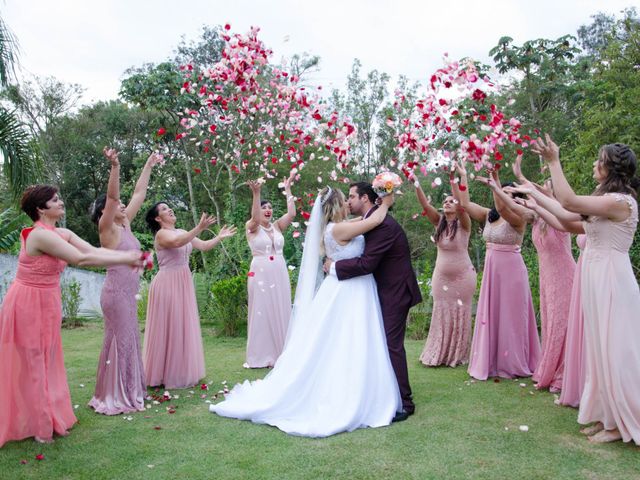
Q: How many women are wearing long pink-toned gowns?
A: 9